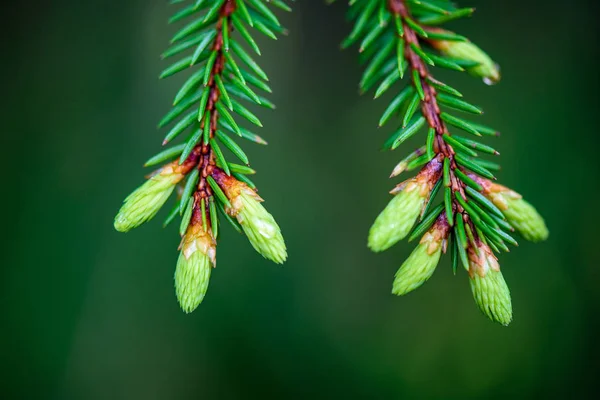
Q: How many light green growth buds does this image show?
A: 8